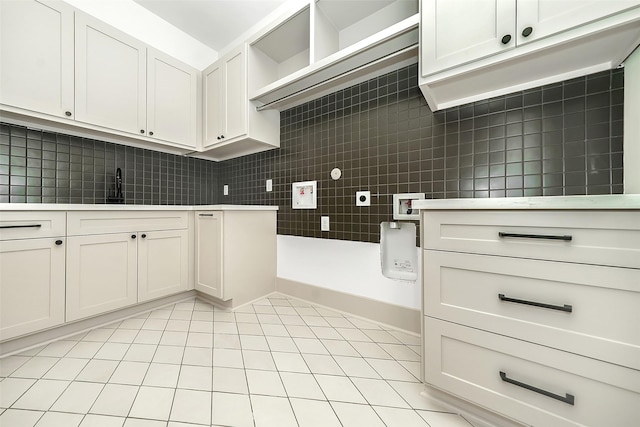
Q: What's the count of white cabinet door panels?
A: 11